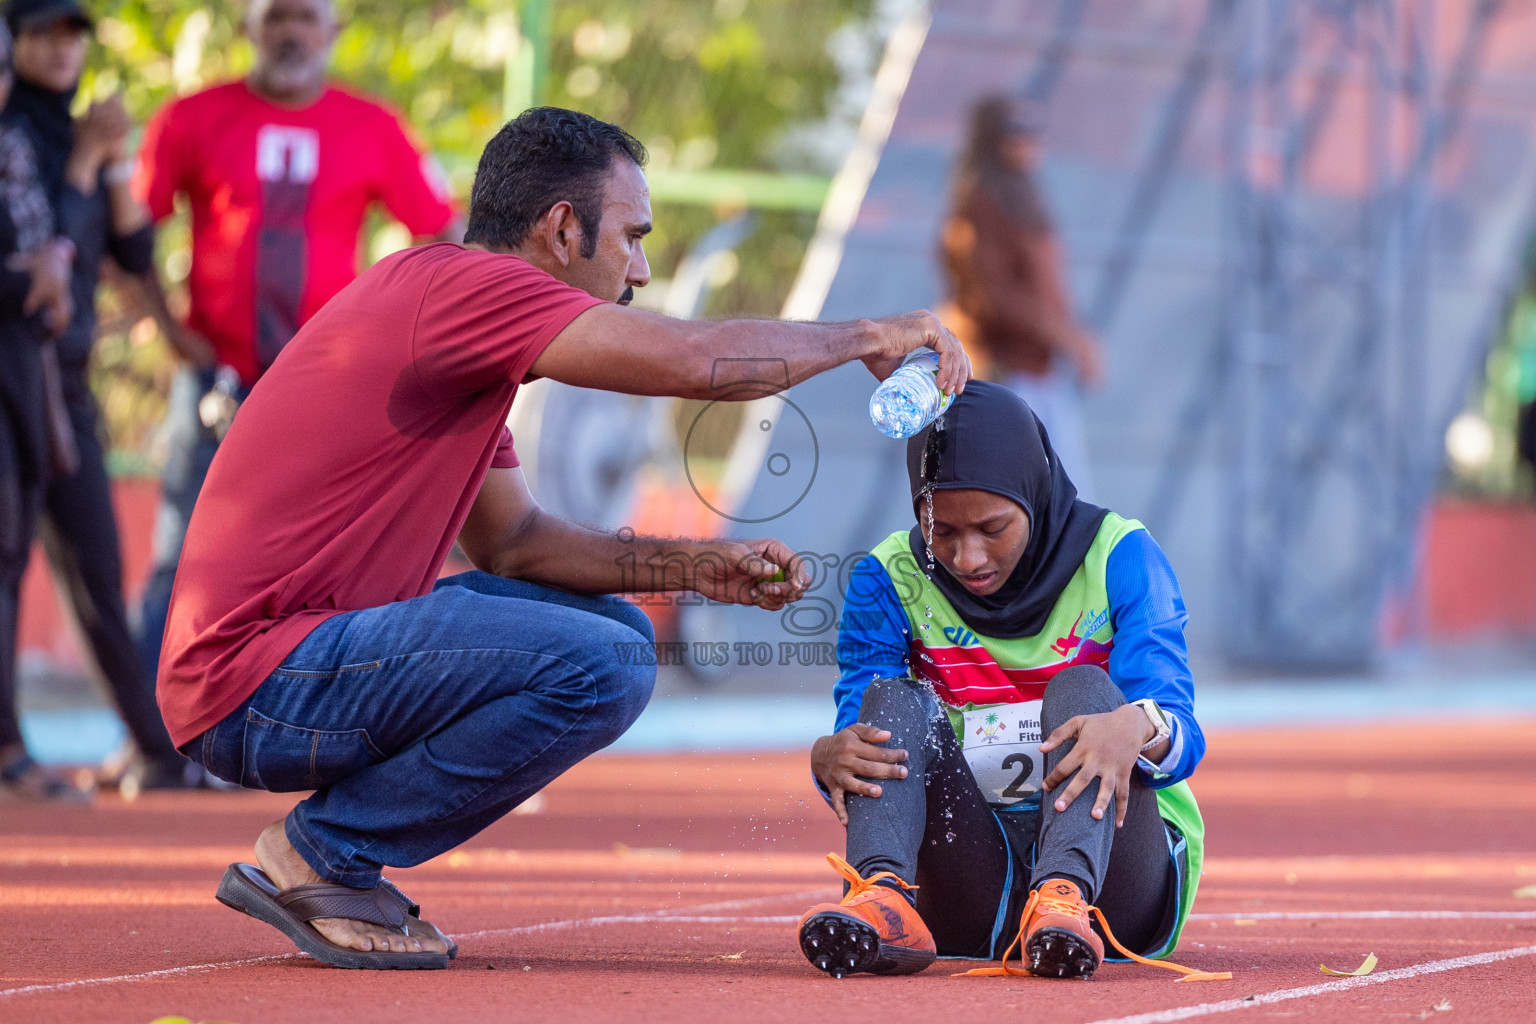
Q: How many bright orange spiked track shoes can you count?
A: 2